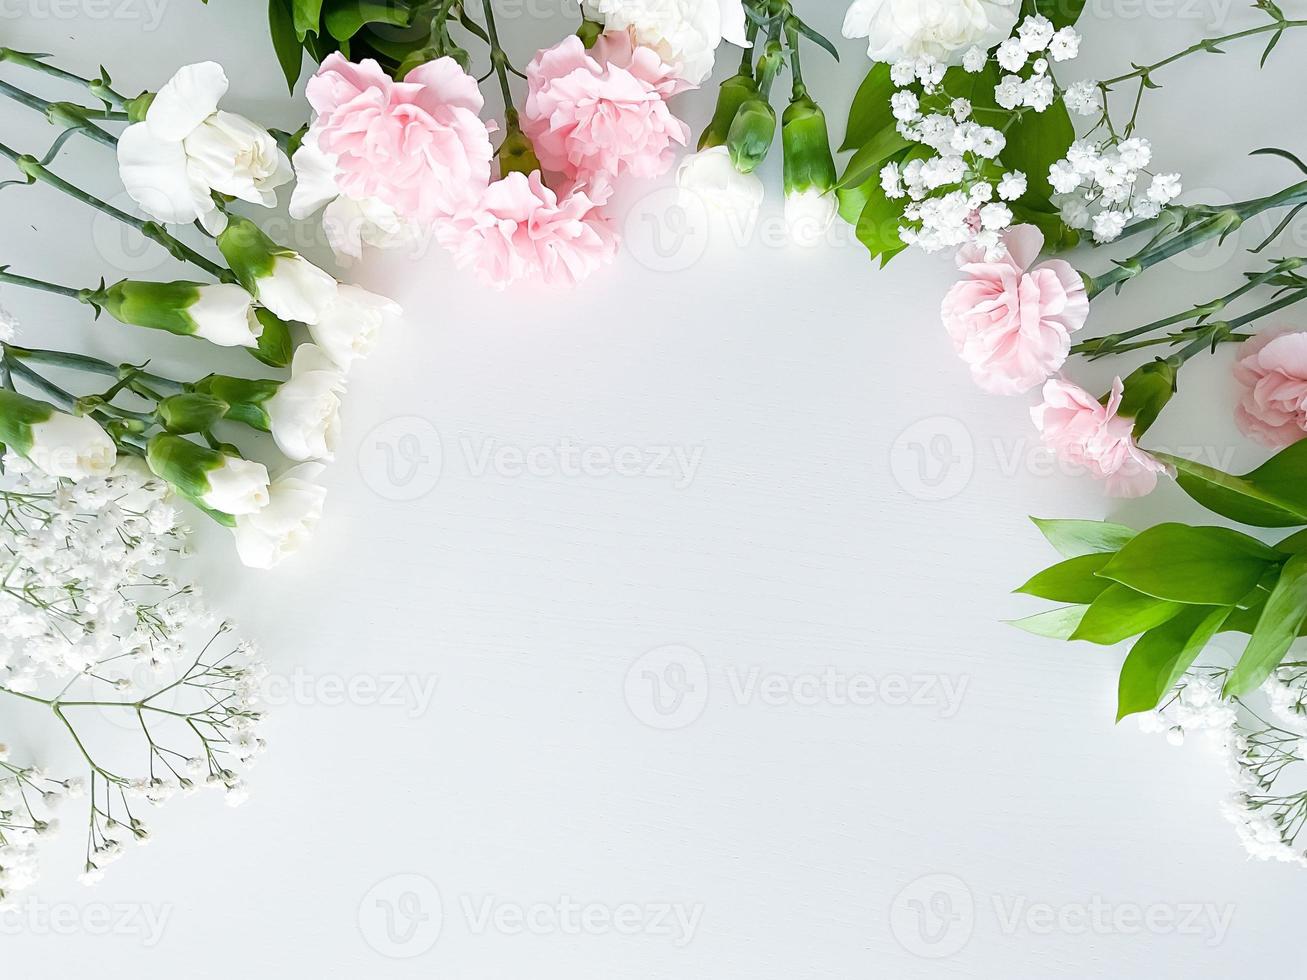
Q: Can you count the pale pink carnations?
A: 6